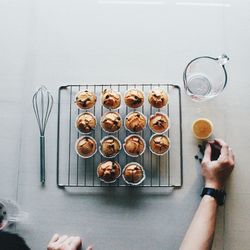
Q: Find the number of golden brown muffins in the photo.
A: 14